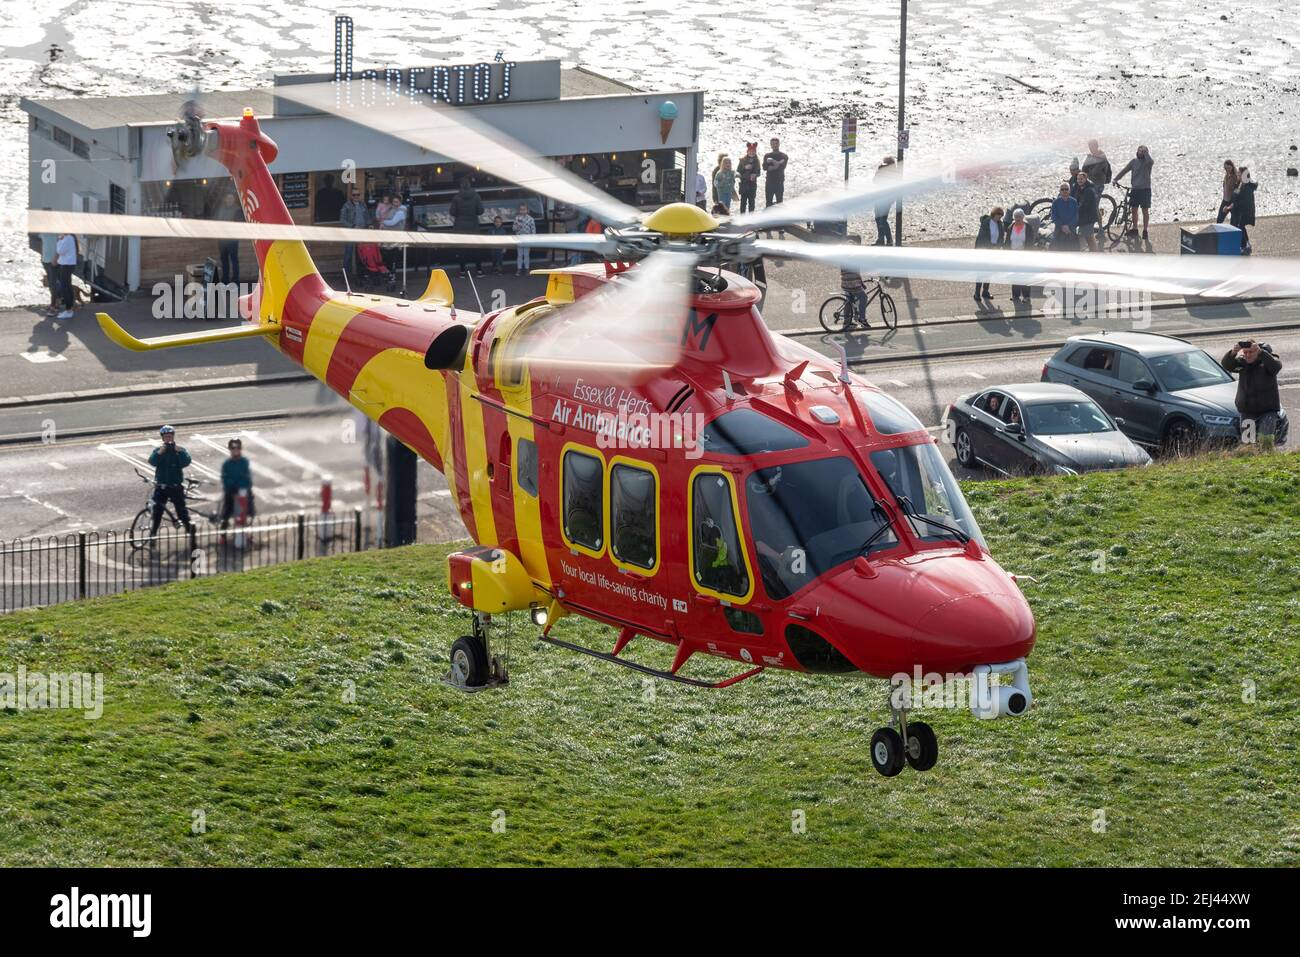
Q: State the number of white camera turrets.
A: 1